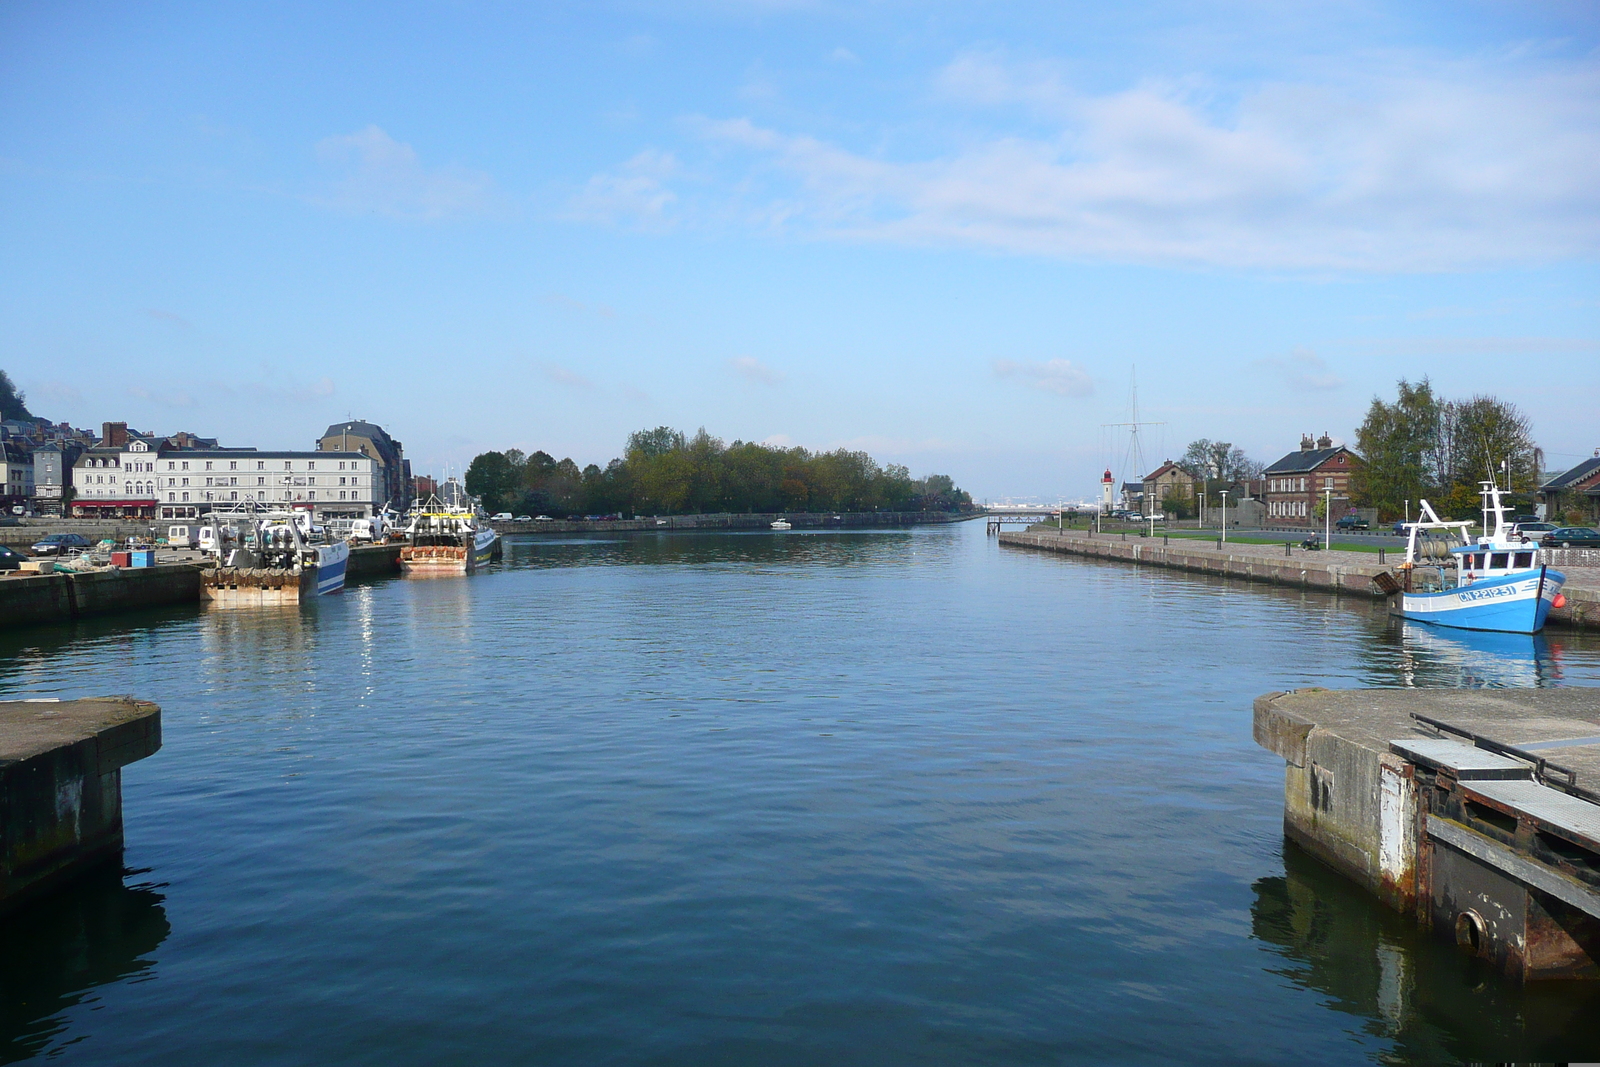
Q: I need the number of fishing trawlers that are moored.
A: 3